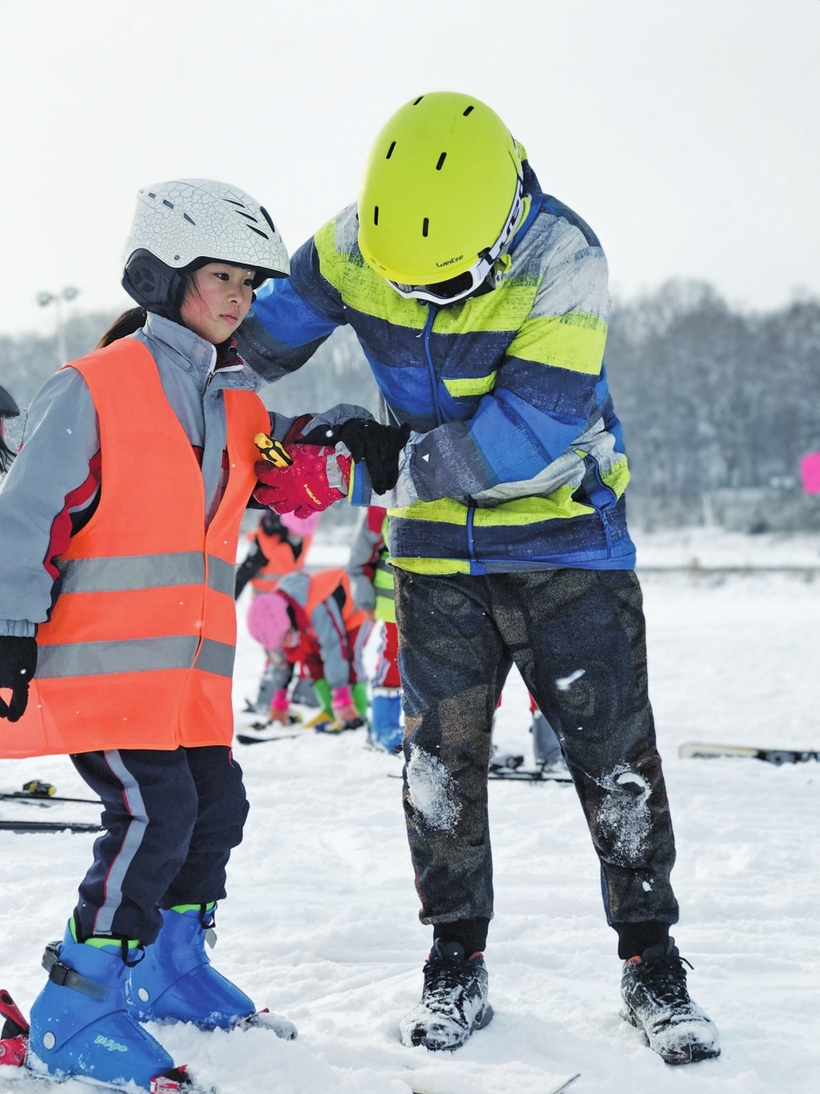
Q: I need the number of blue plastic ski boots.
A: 3